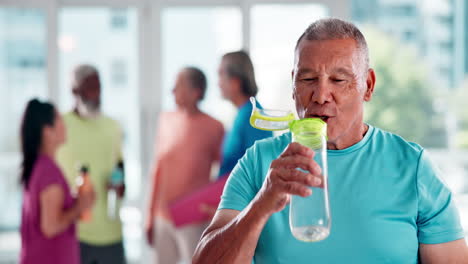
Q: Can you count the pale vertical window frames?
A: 4